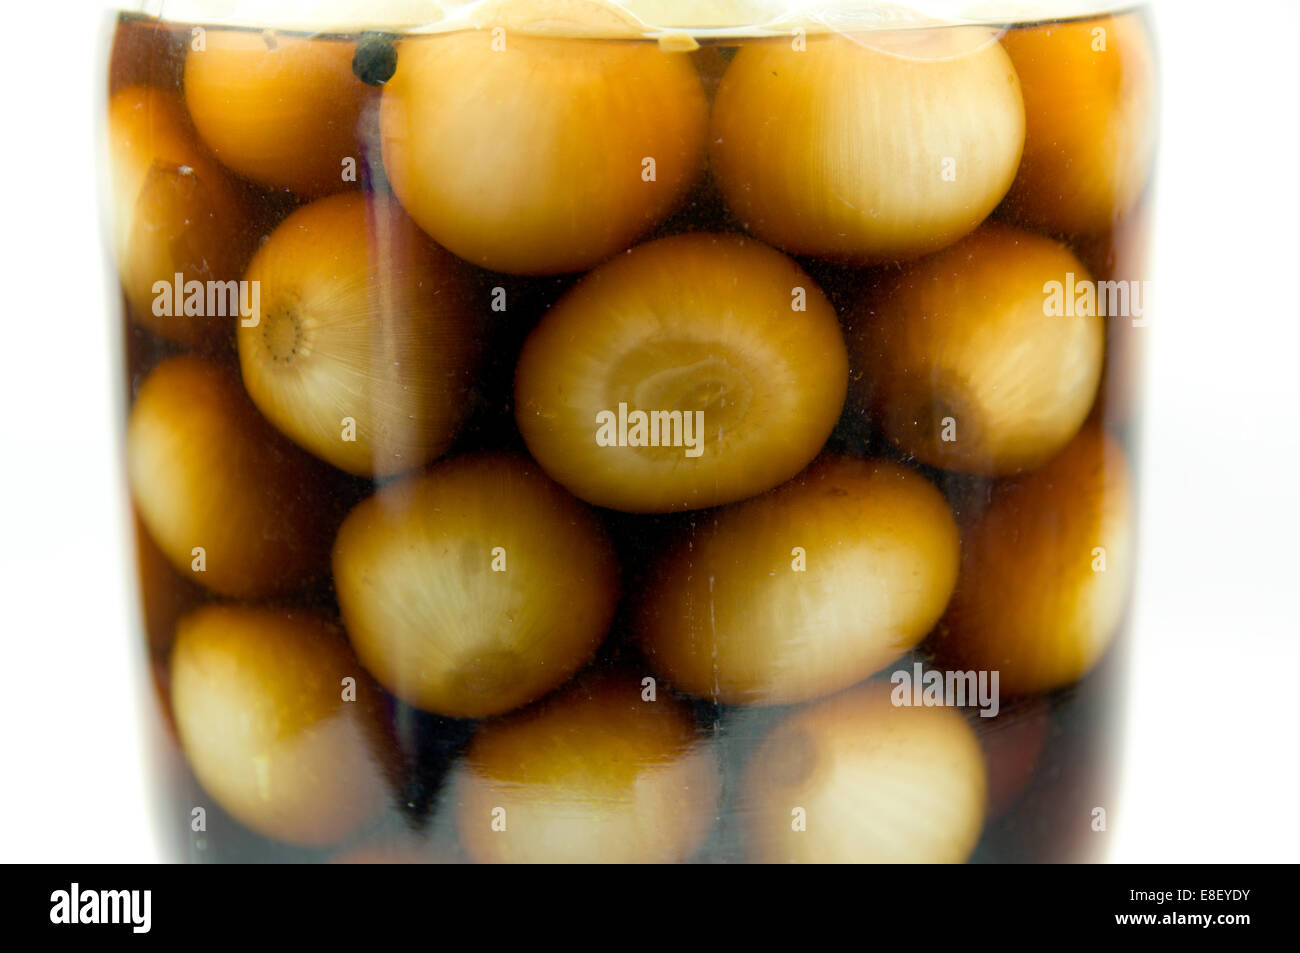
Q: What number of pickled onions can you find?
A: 15